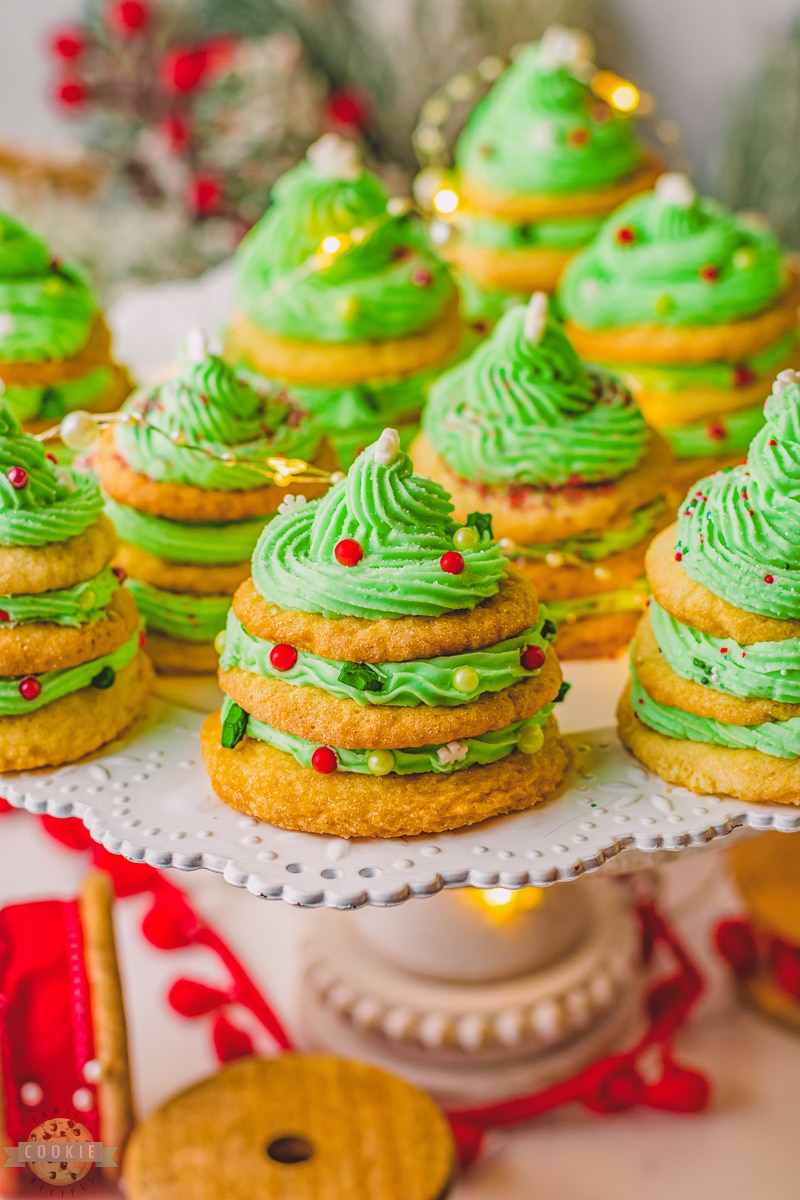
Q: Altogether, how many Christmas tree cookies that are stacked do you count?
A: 9